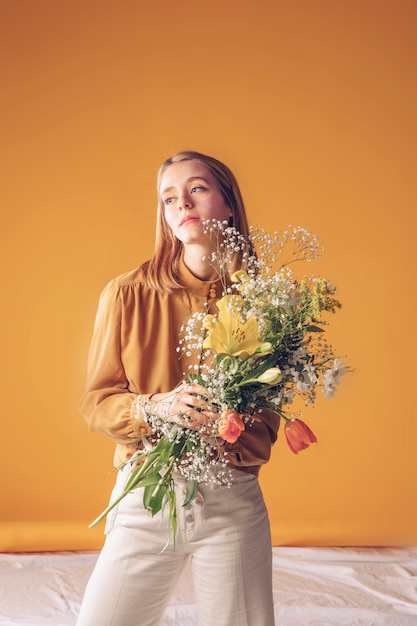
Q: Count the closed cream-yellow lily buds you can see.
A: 2